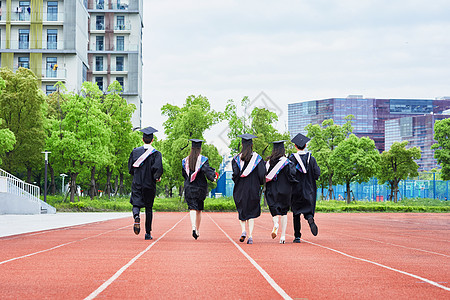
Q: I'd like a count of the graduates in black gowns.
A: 5